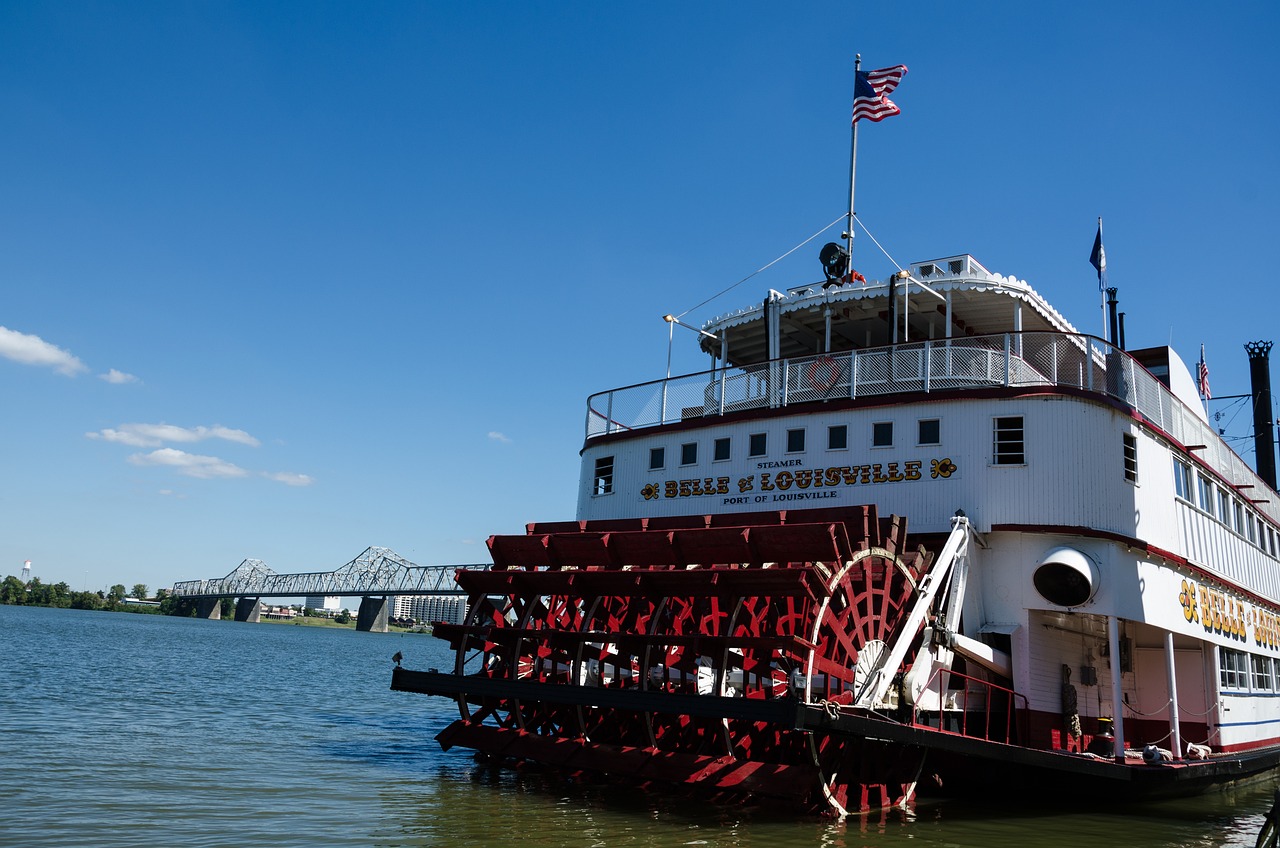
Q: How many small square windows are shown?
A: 8